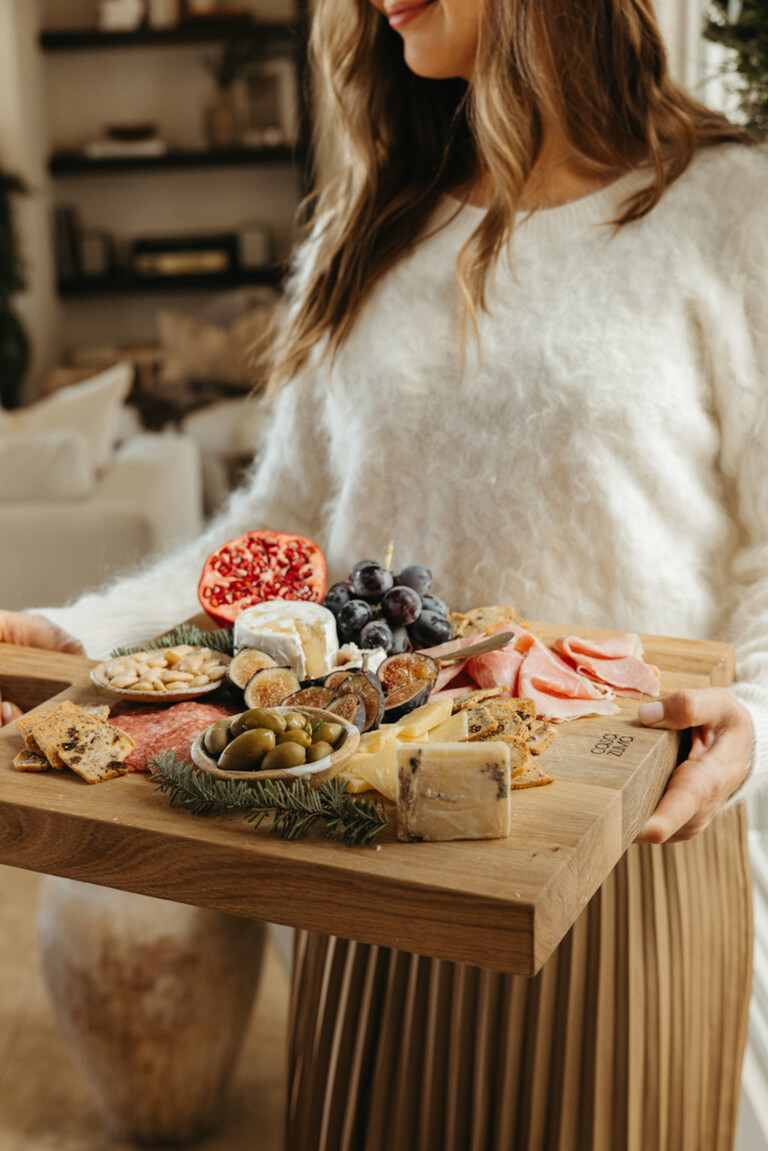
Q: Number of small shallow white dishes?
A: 2